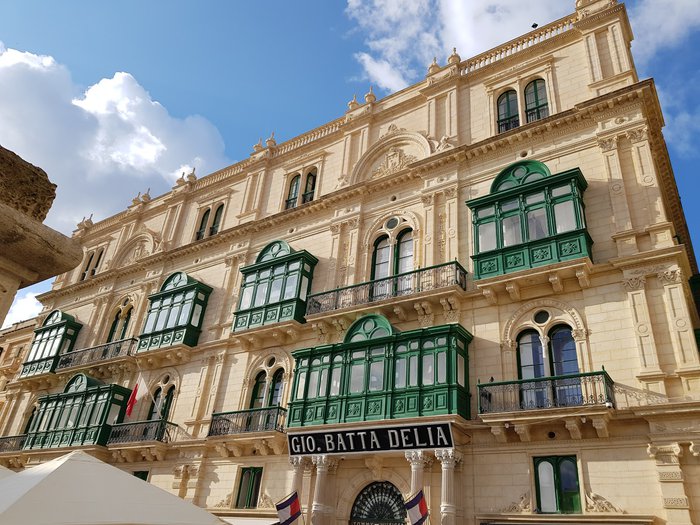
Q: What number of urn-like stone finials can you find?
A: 12